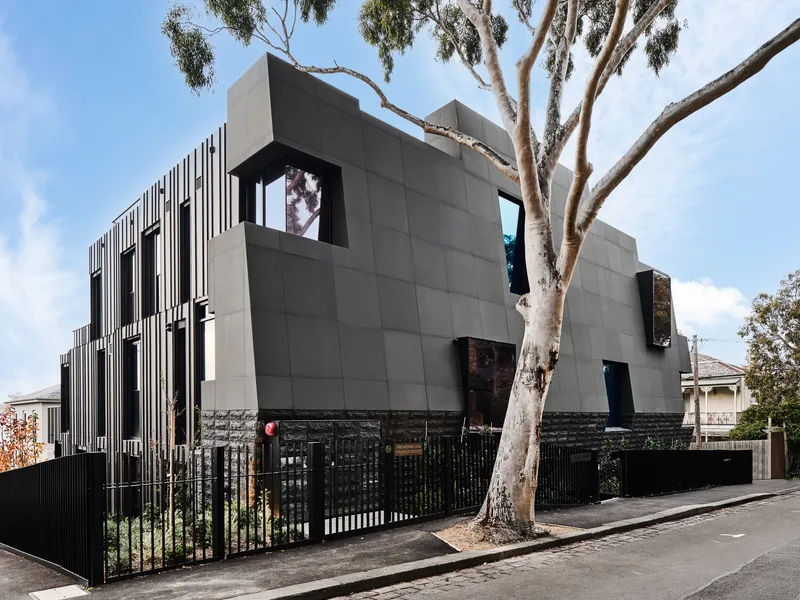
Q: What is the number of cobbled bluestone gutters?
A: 1